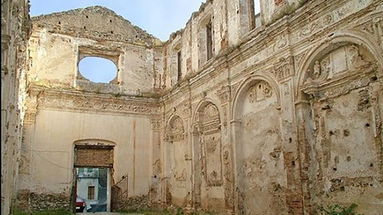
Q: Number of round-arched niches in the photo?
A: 4